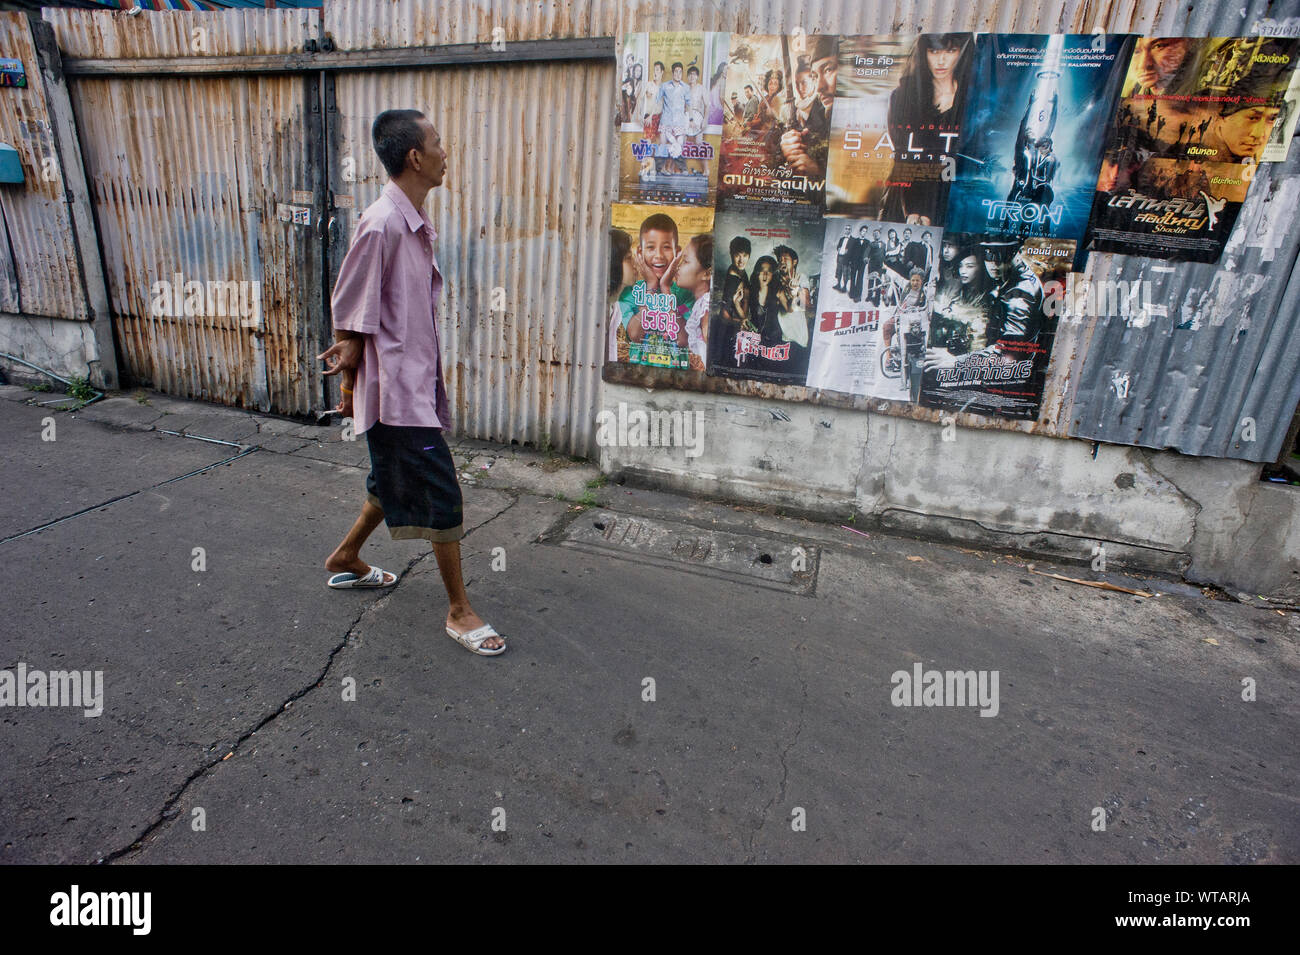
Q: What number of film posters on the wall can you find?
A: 9